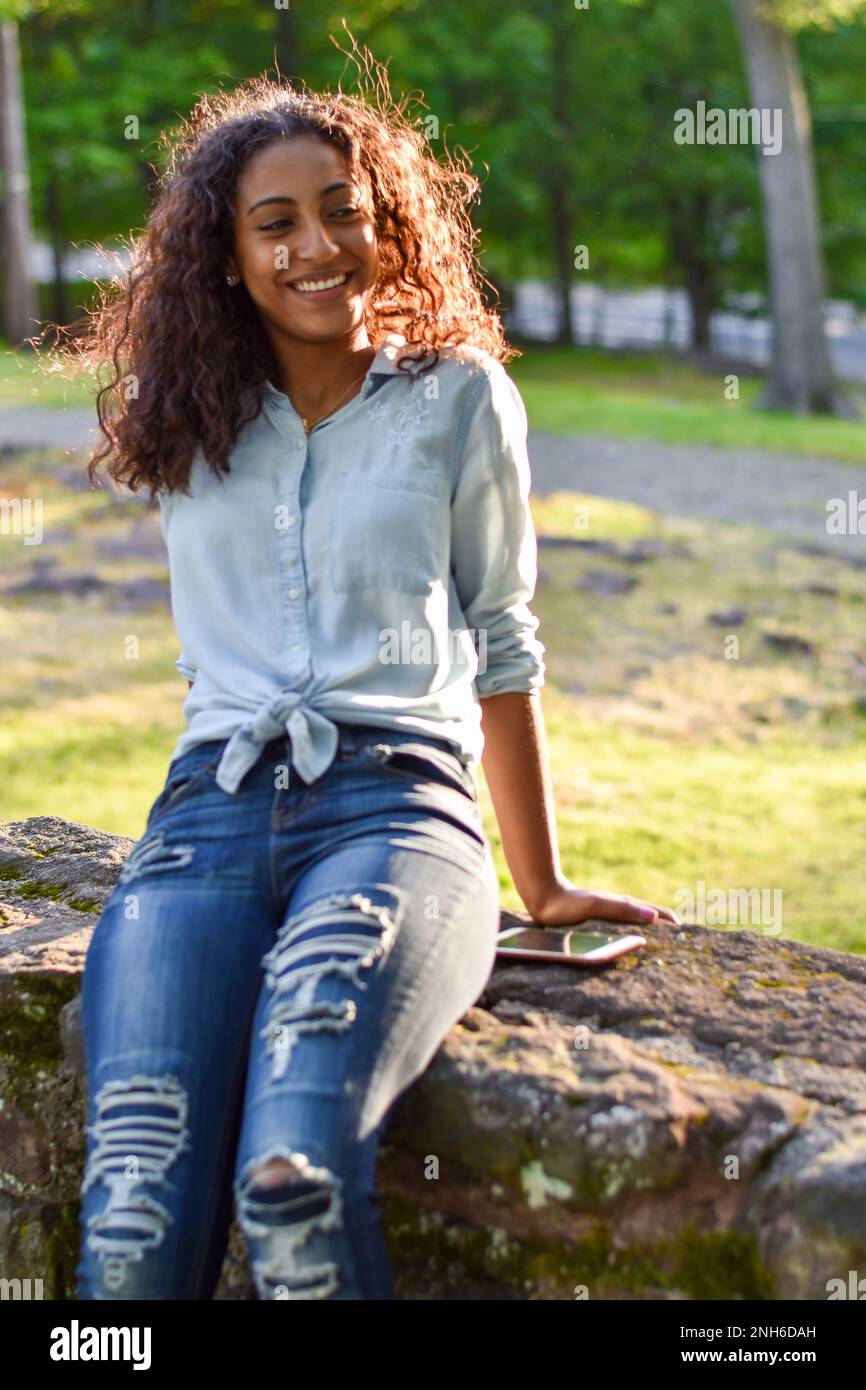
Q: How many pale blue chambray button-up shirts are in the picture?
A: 1